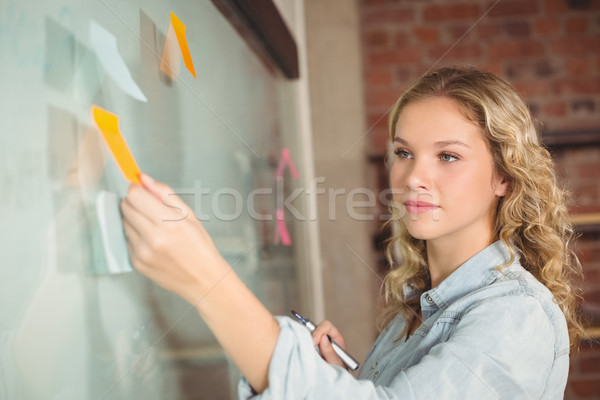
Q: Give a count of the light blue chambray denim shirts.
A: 1